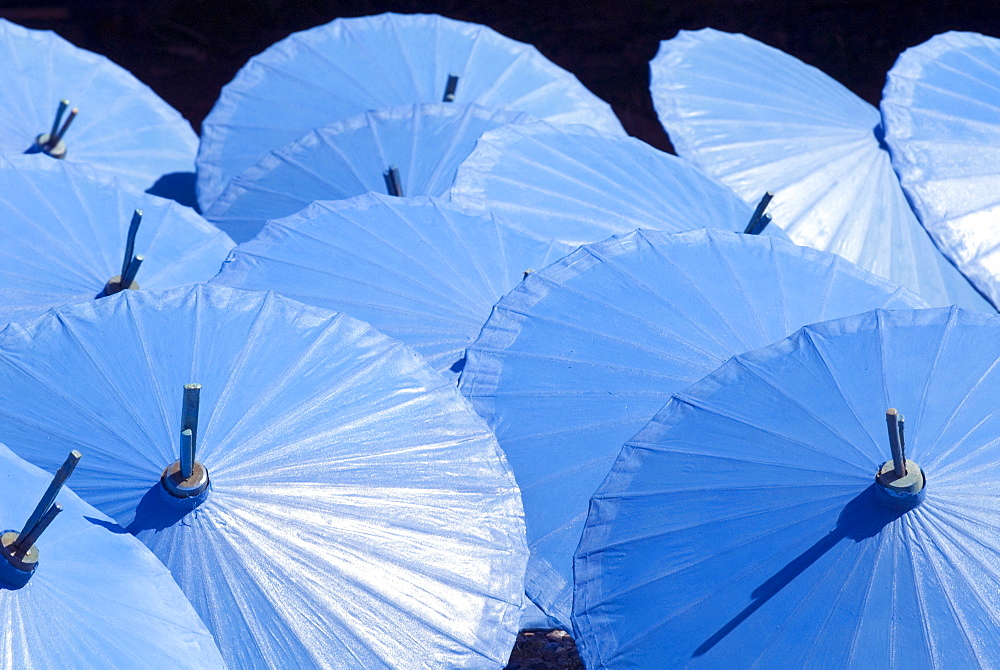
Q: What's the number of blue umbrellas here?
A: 12